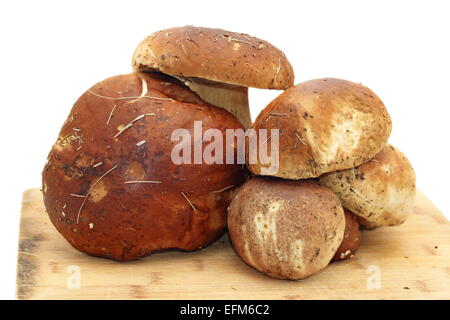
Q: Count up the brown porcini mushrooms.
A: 6